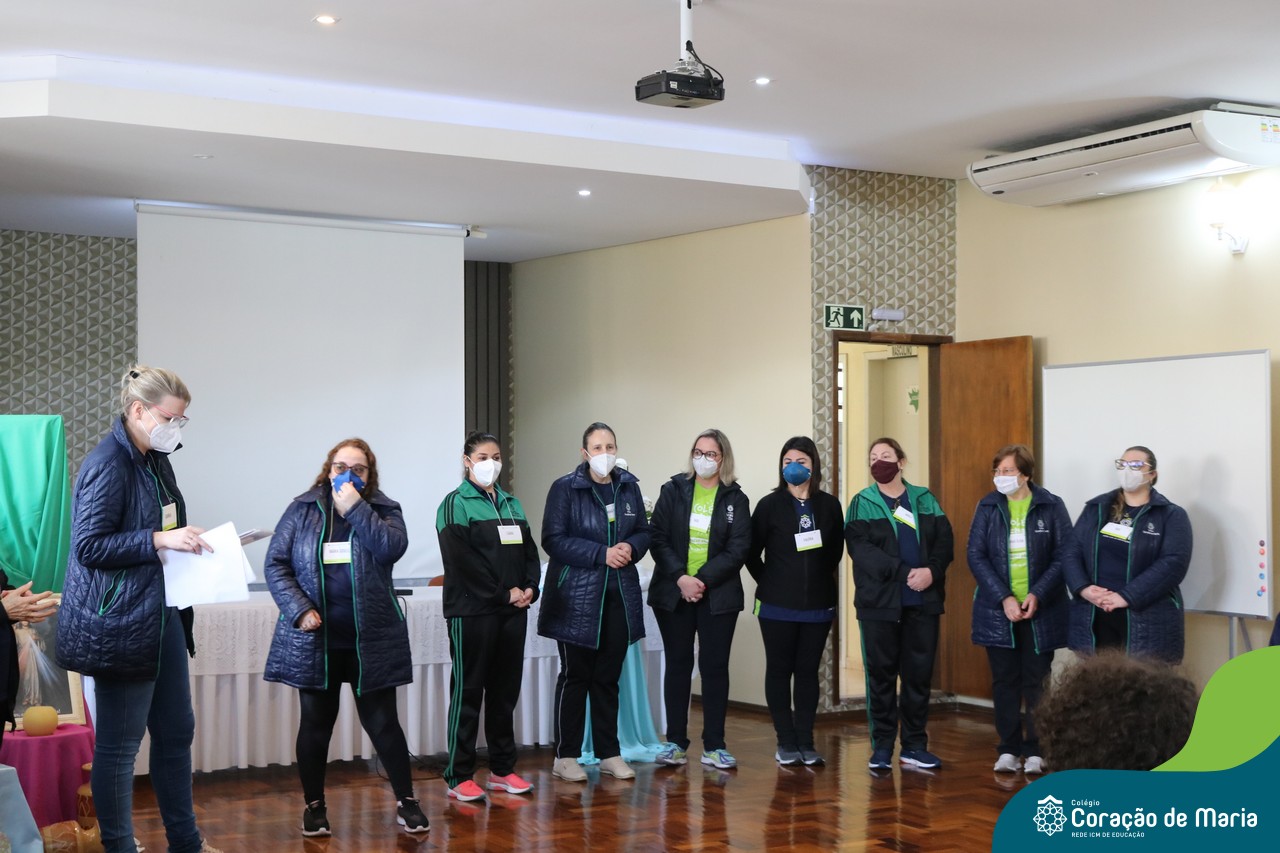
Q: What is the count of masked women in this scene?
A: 9